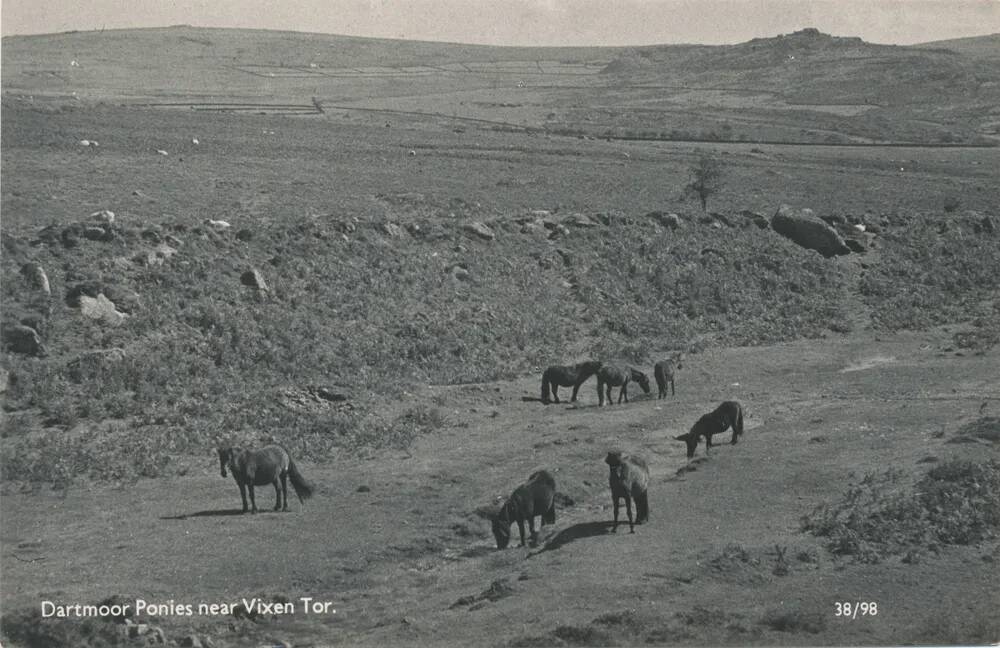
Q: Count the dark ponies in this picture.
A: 7